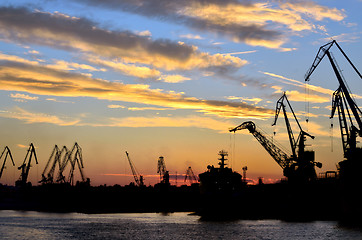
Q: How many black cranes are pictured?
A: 12